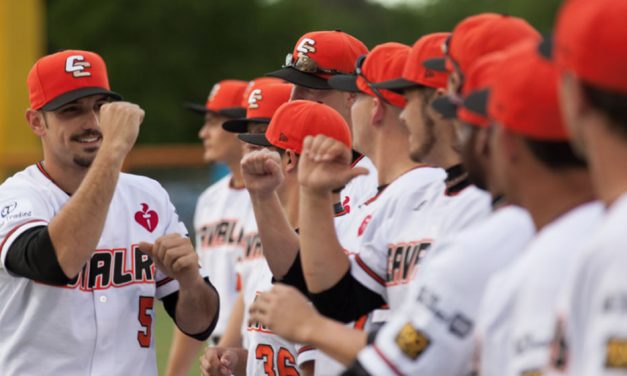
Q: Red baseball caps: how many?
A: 12